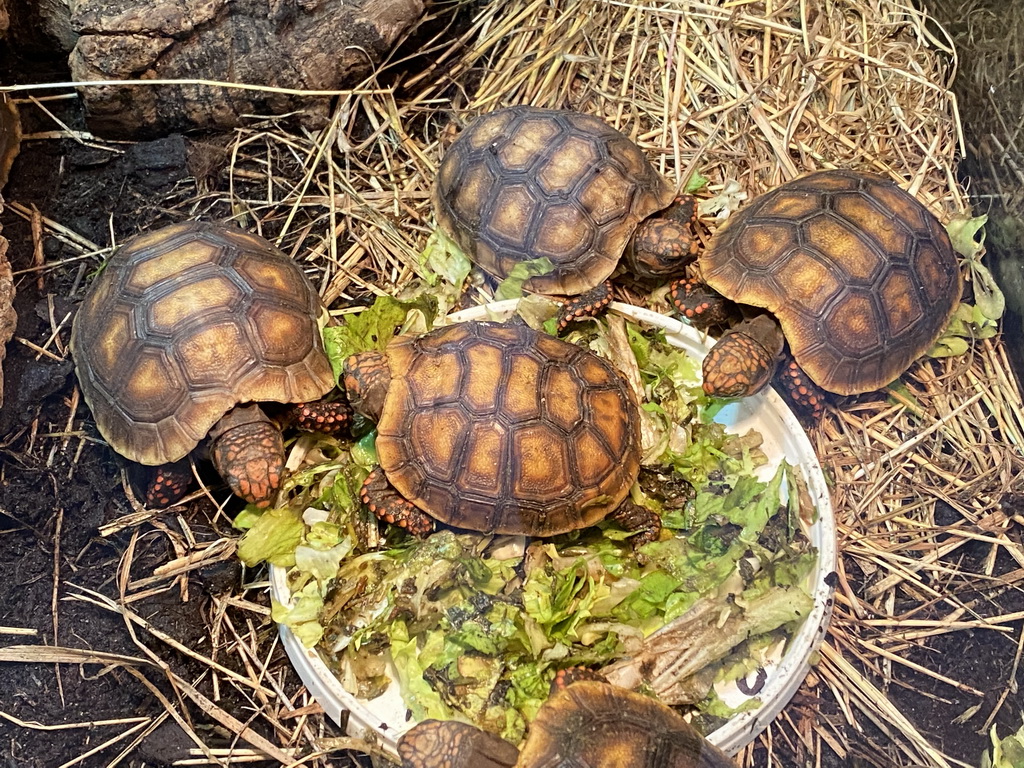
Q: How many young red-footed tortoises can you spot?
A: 5